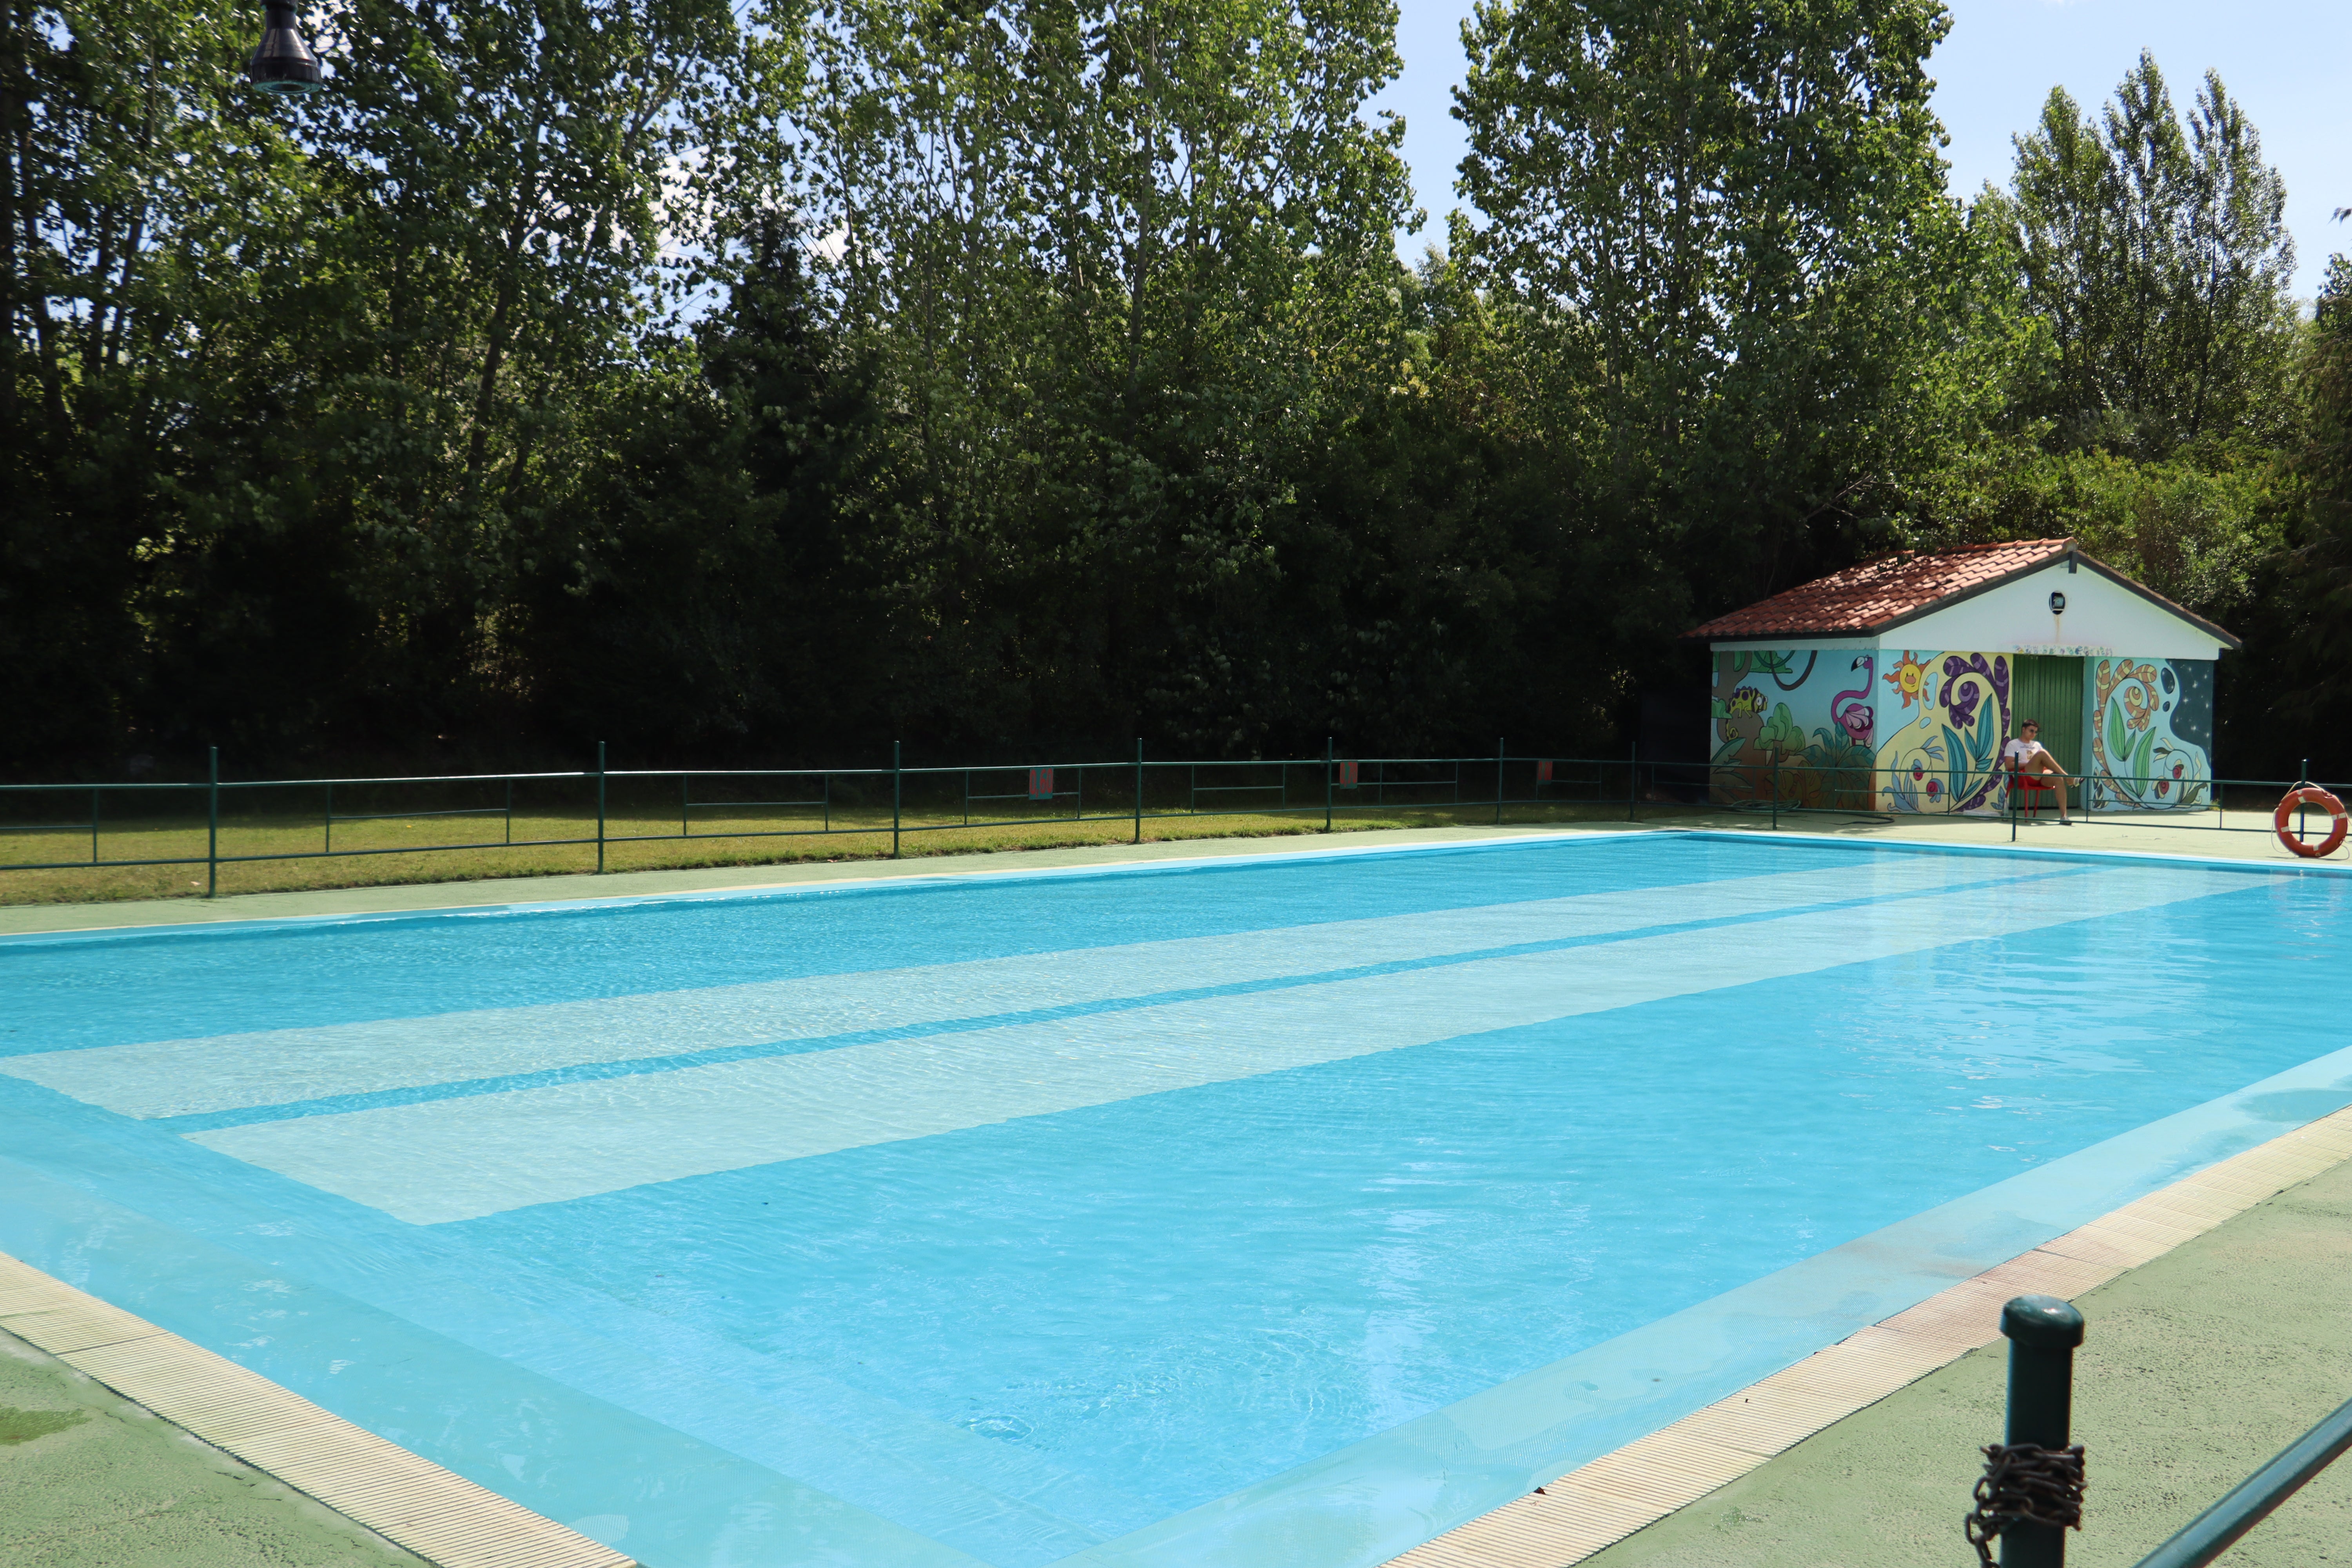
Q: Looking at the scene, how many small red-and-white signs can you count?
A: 3